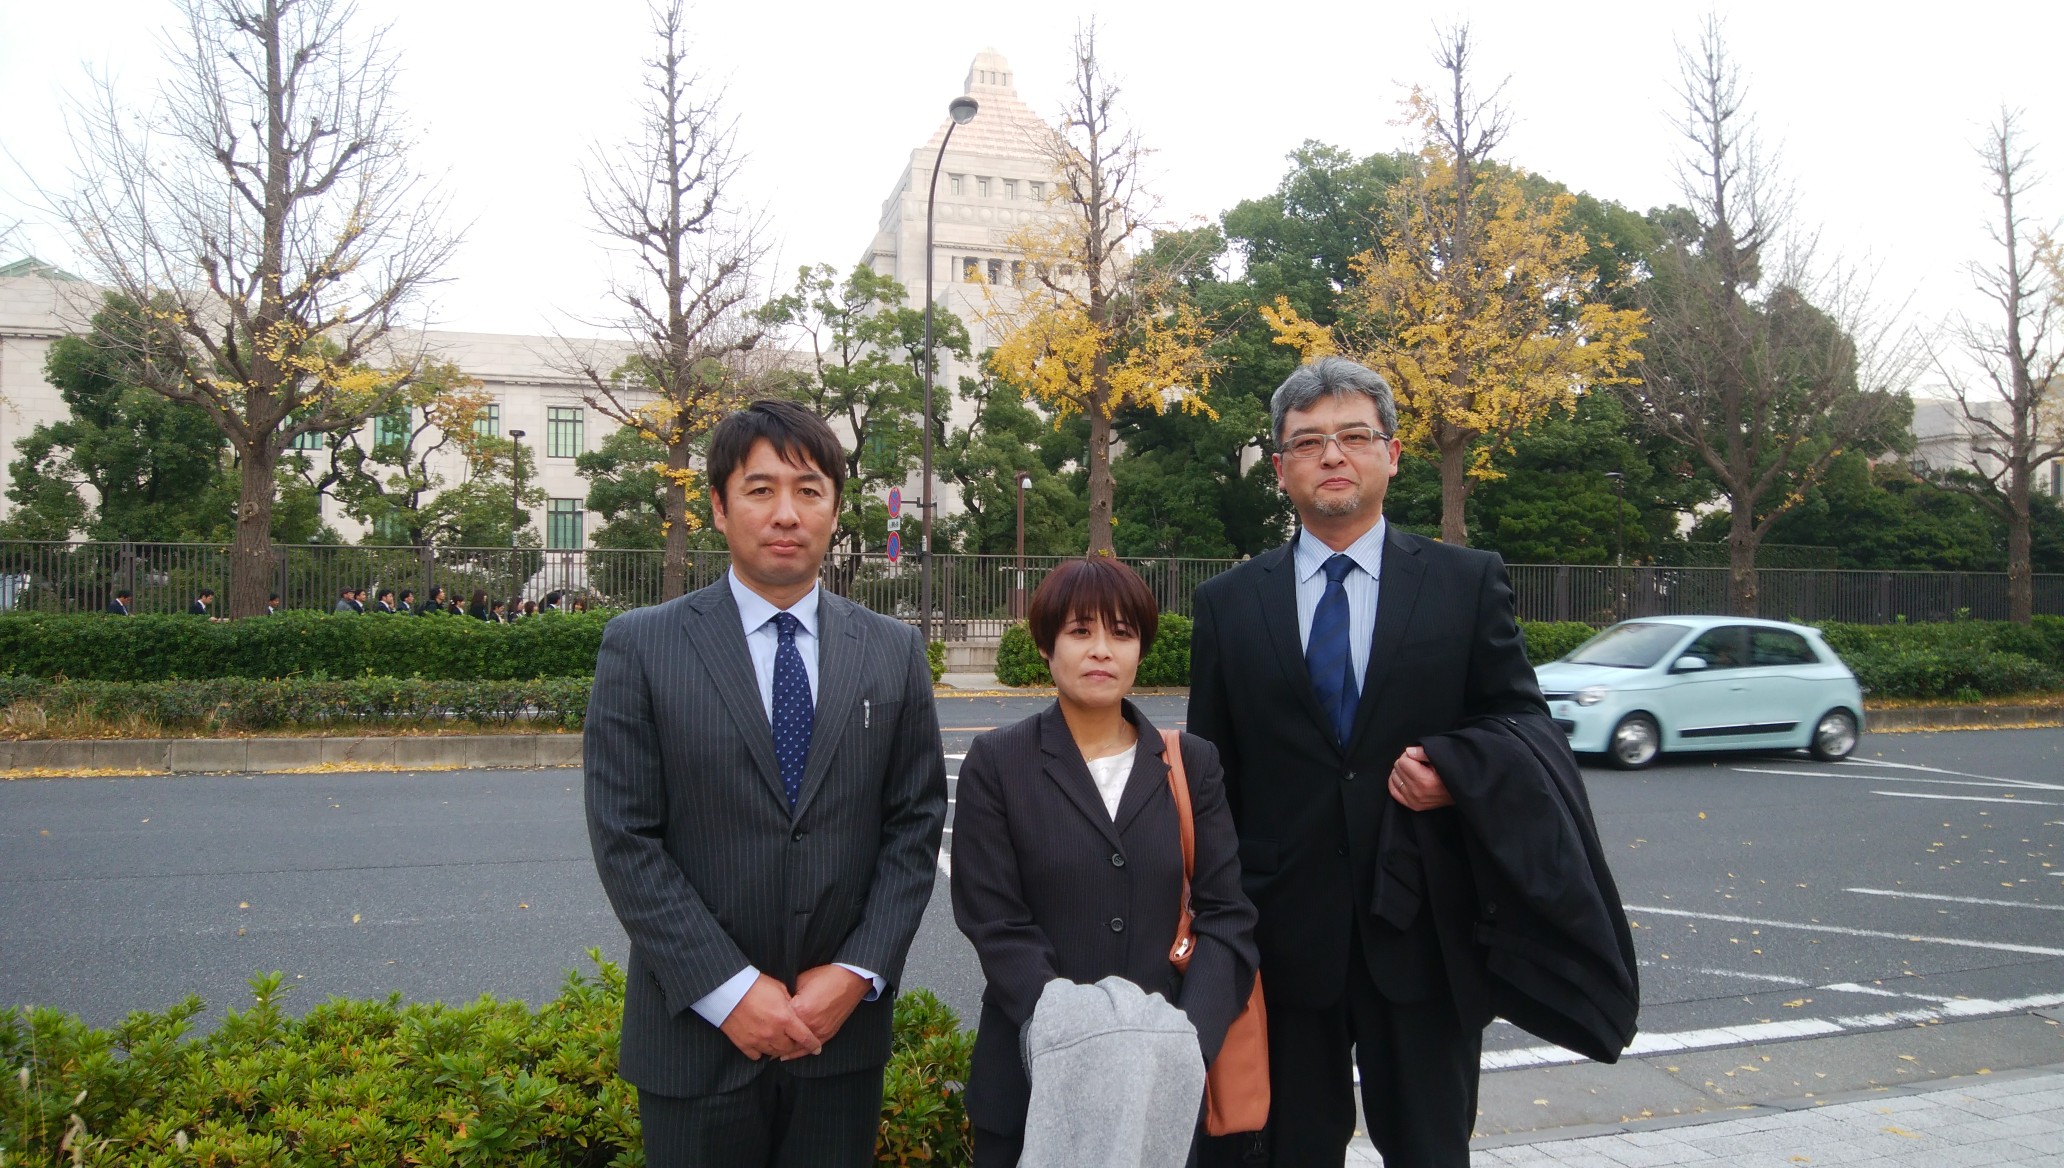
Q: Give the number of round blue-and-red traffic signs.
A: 2